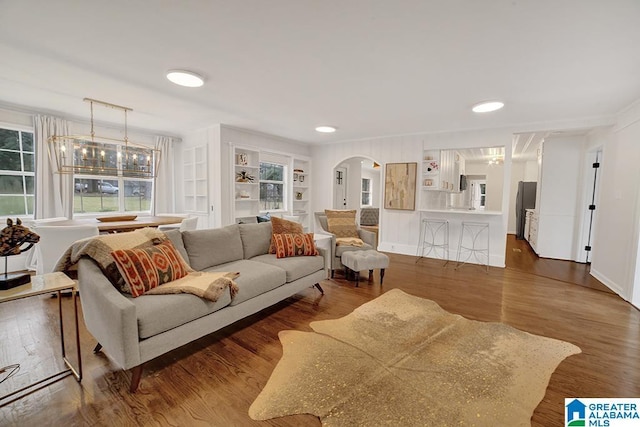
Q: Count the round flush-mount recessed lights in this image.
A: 3